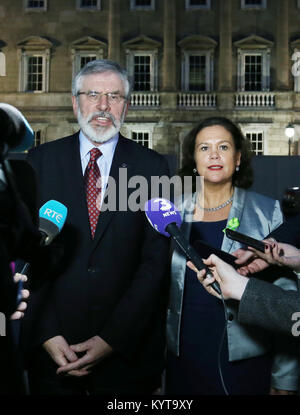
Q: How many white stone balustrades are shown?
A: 3